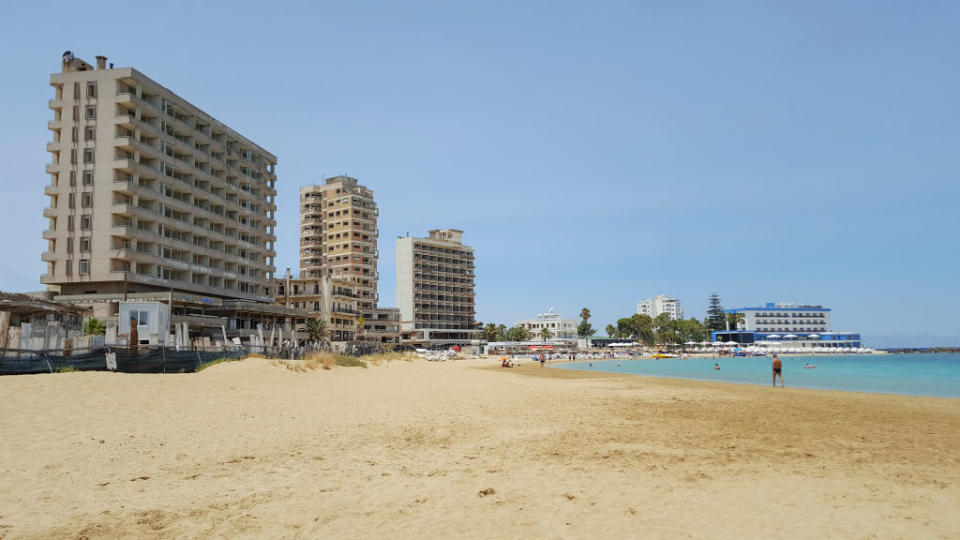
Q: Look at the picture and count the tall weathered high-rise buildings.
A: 3